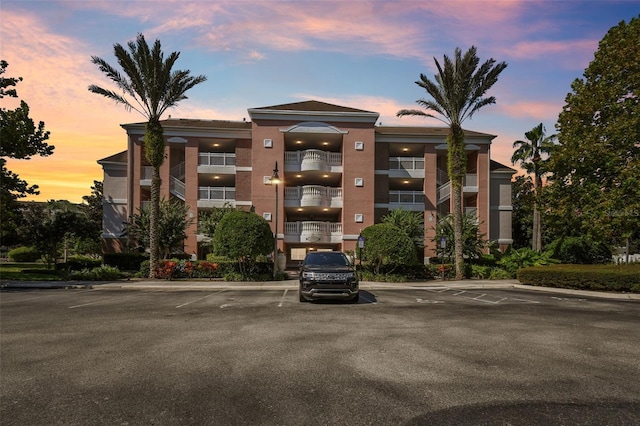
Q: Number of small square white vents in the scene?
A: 6